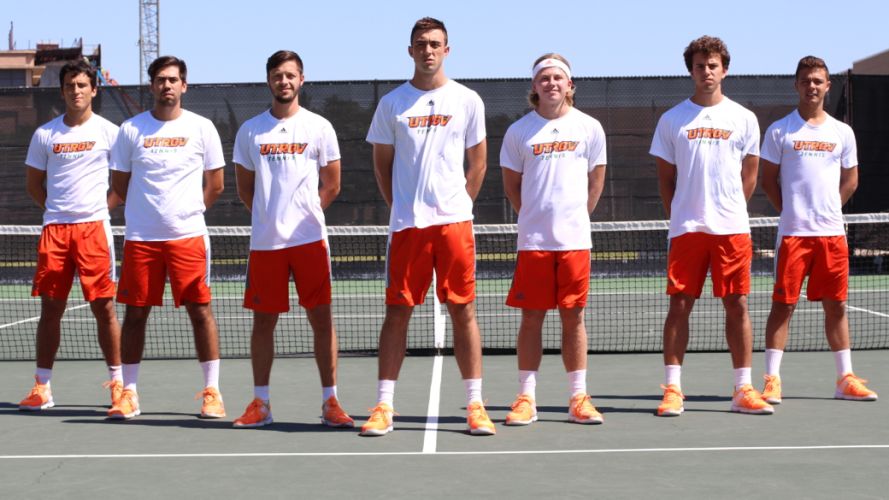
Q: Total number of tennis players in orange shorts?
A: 7